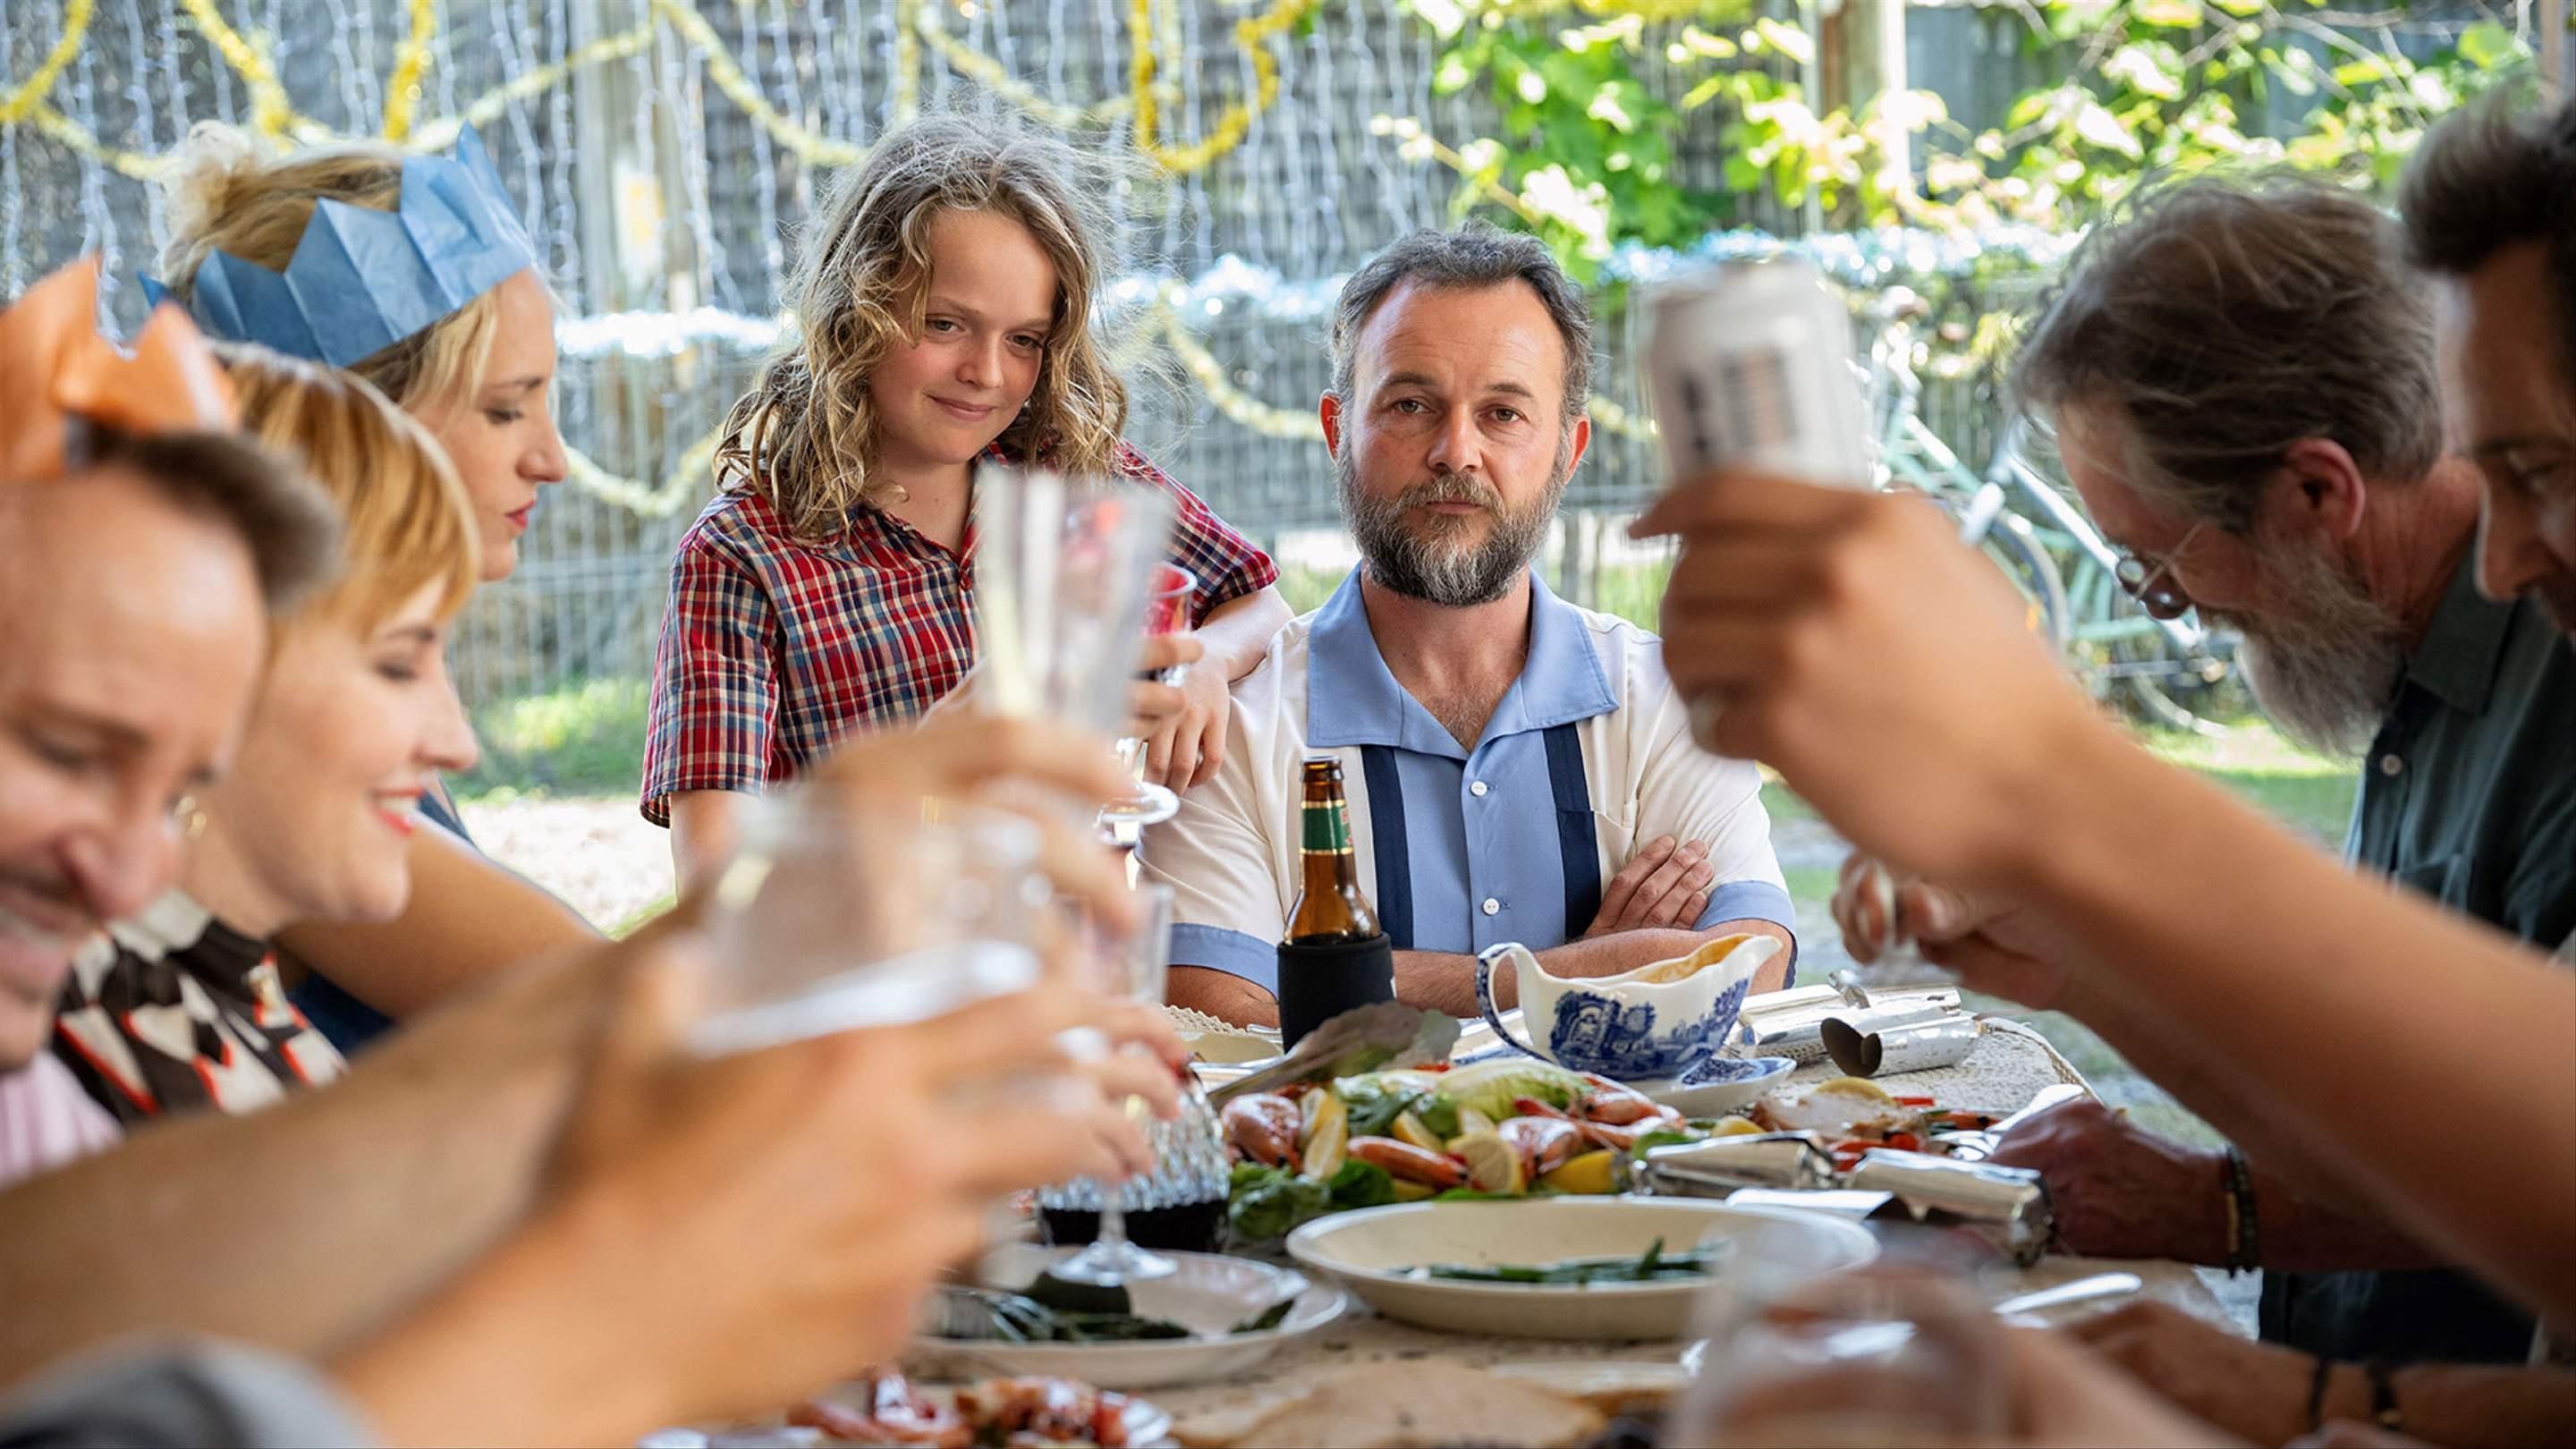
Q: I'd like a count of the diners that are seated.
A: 6